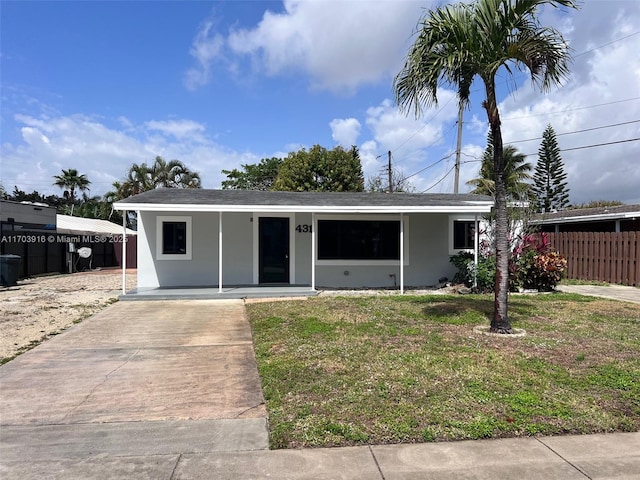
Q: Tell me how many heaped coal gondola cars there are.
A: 0